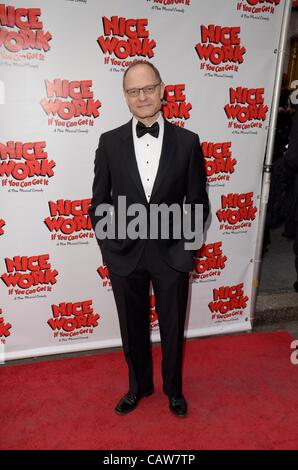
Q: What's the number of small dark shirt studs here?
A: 4